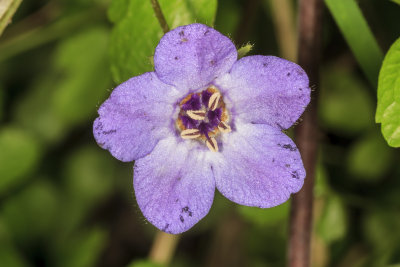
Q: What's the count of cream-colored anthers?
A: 5